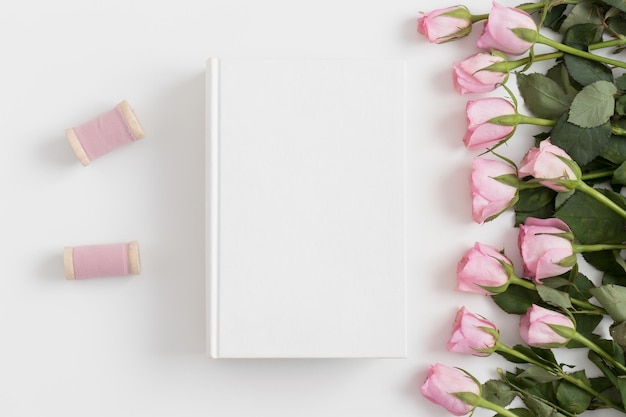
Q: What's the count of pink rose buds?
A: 11